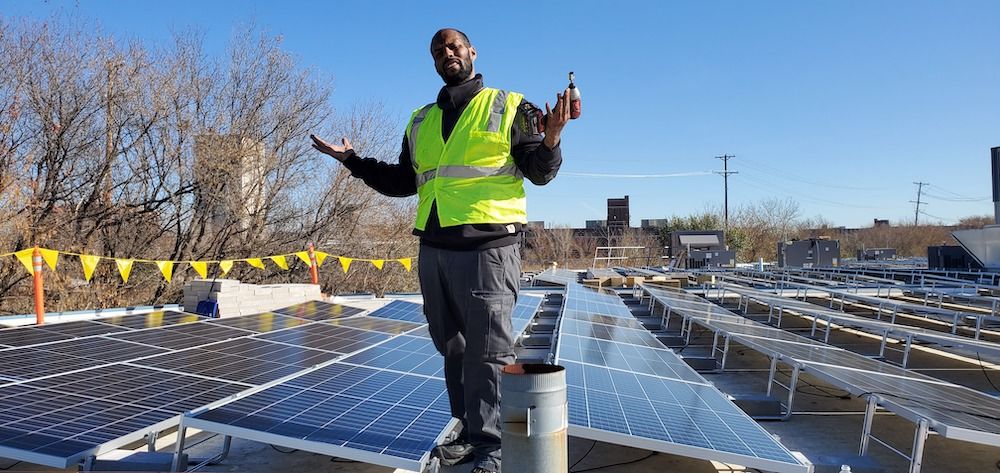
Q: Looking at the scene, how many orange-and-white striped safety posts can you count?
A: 2